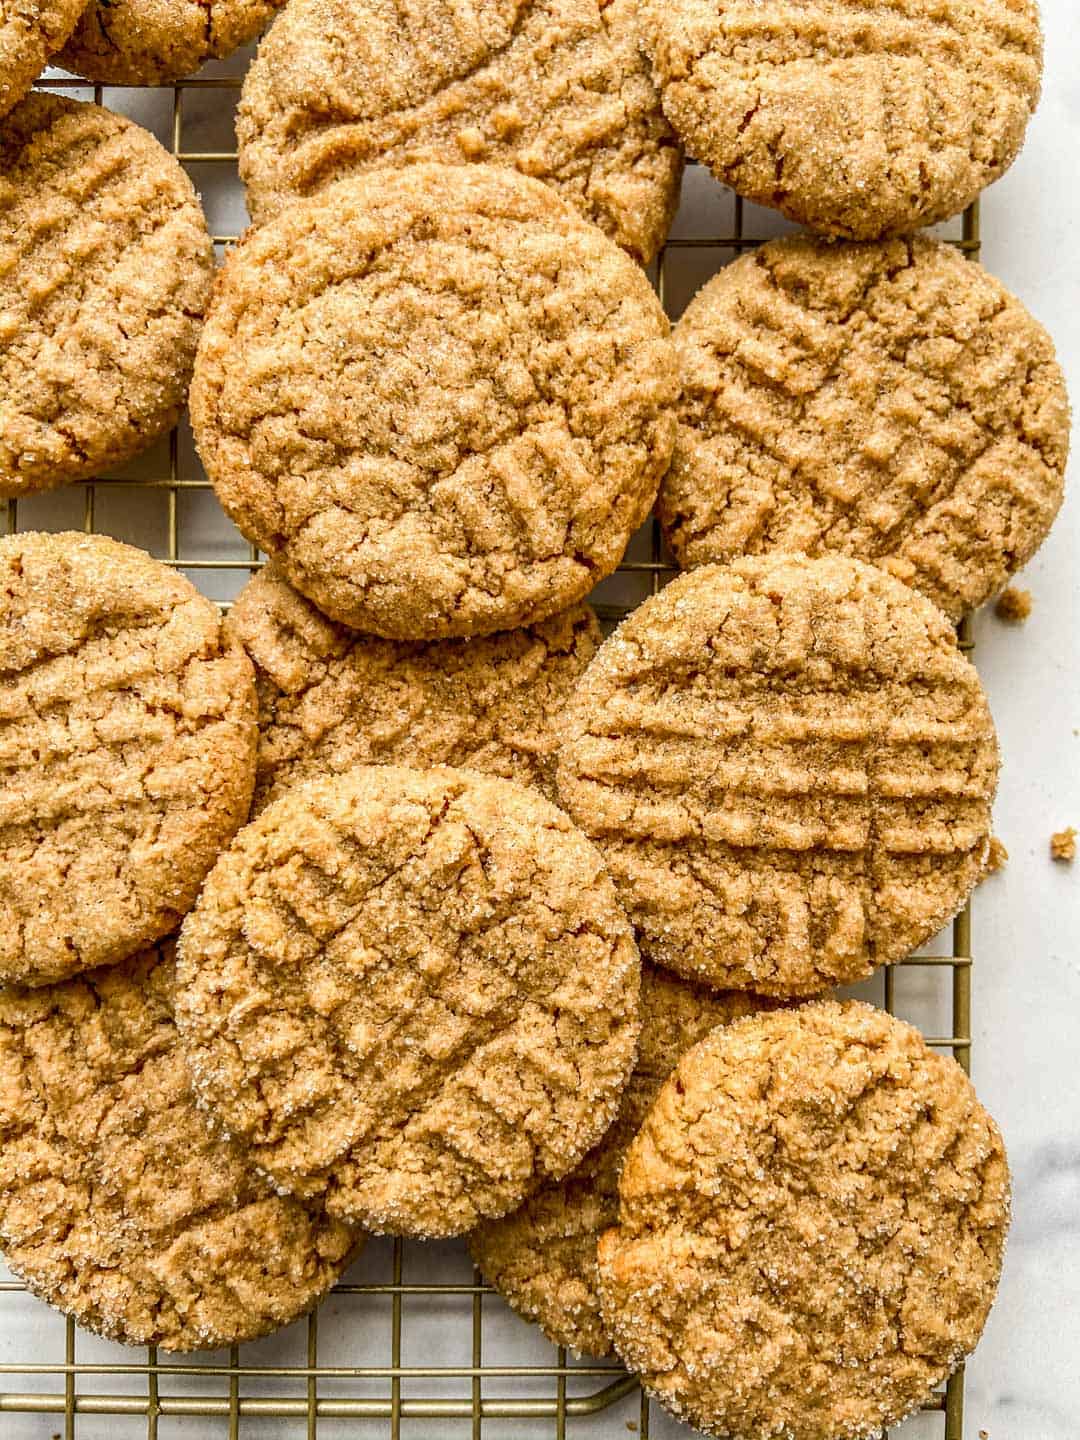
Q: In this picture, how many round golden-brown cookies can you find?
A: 14